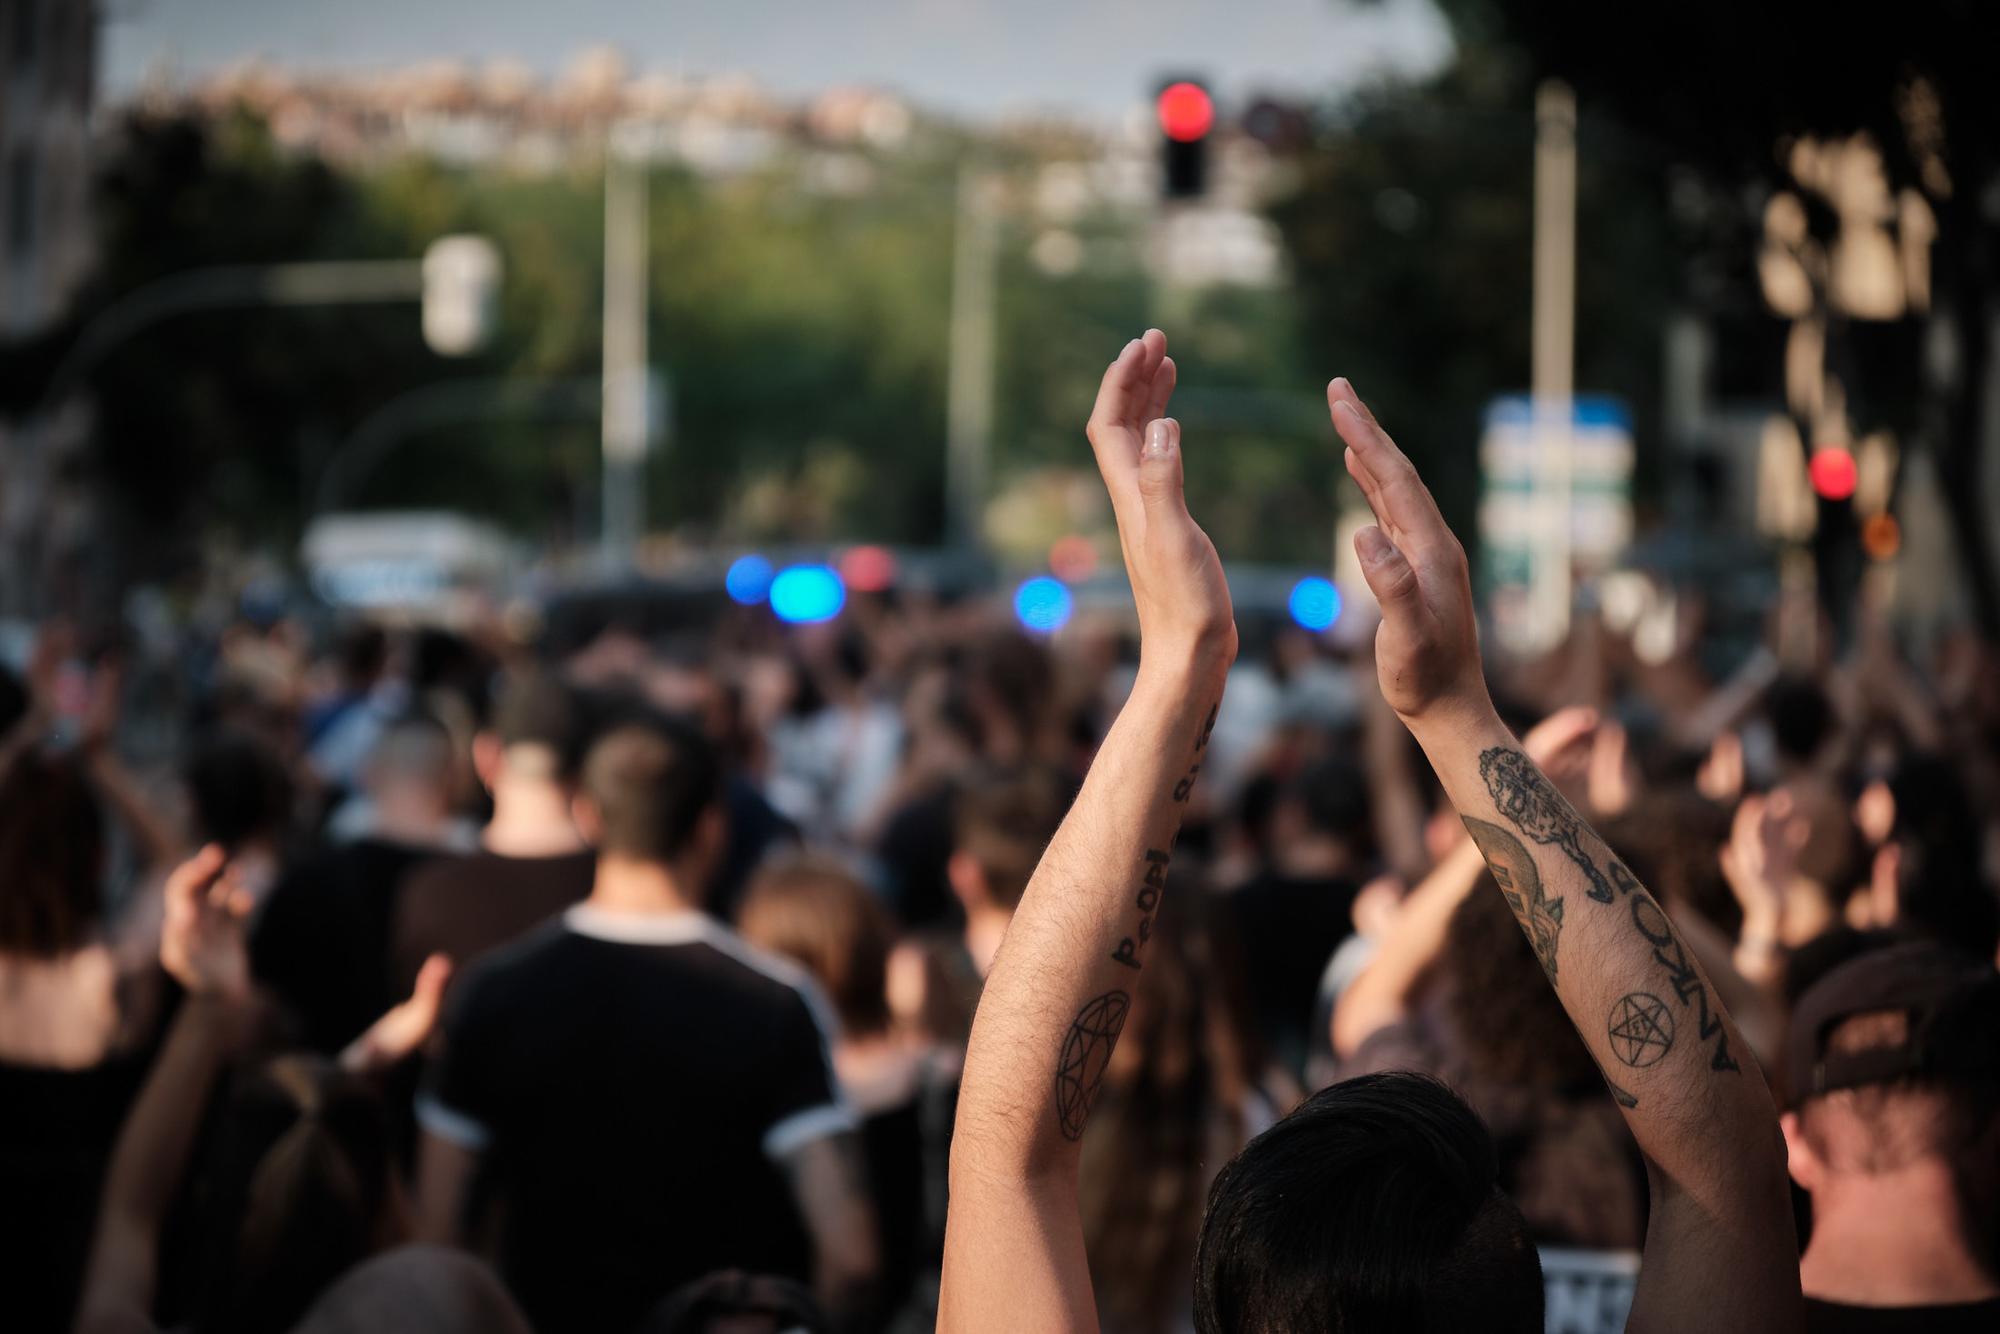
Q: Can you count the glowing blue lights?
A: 4